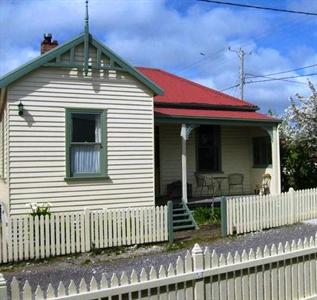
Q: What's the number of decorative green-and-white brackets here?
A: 2